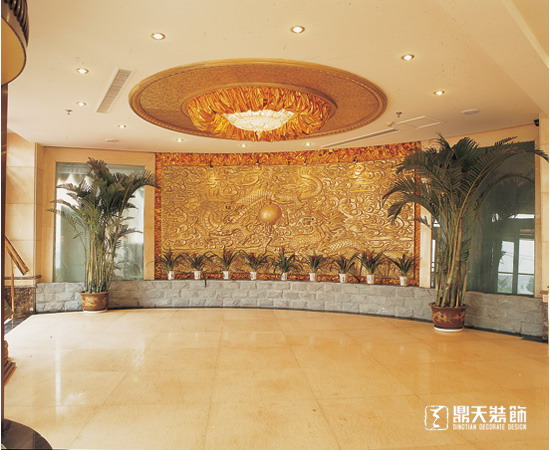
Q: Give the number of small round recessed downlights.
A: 10